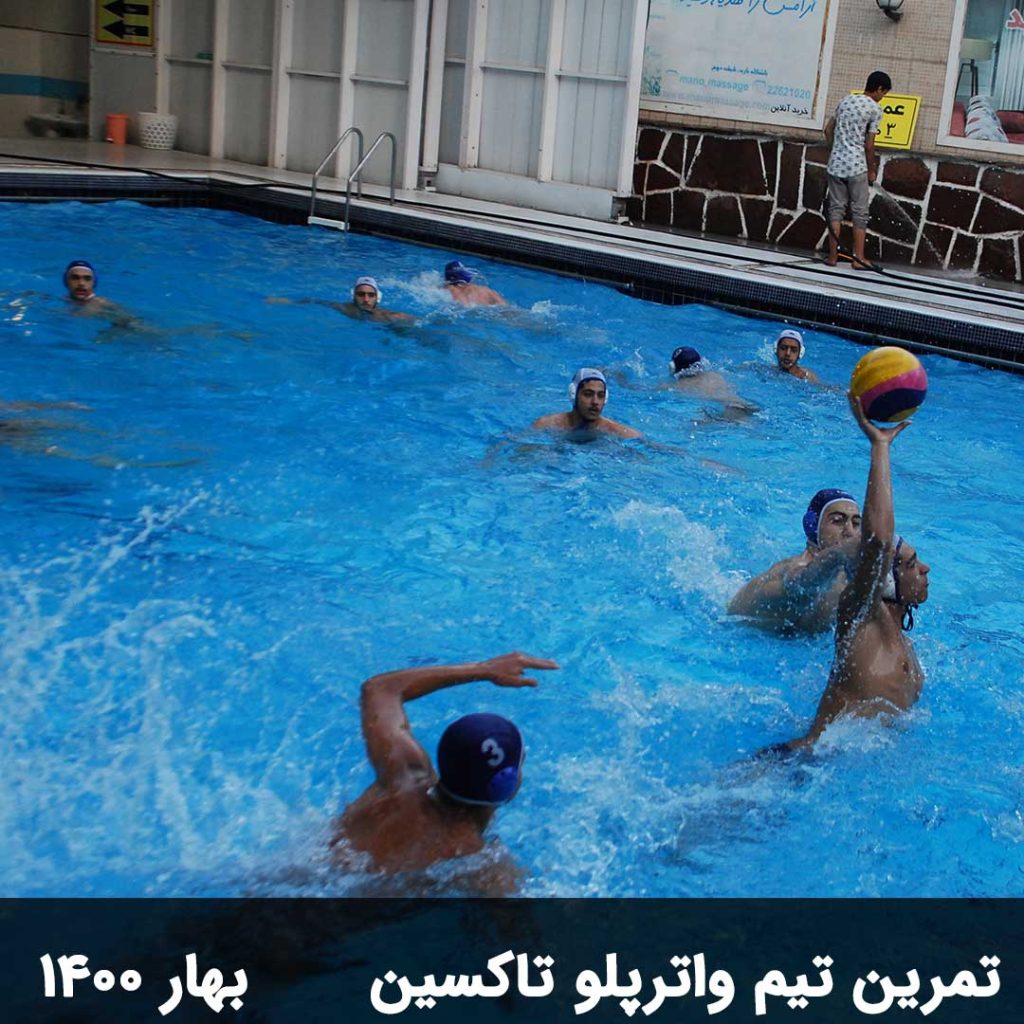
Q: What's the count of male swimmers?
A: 9